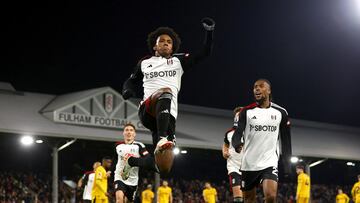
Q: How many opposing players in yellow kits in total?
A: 7